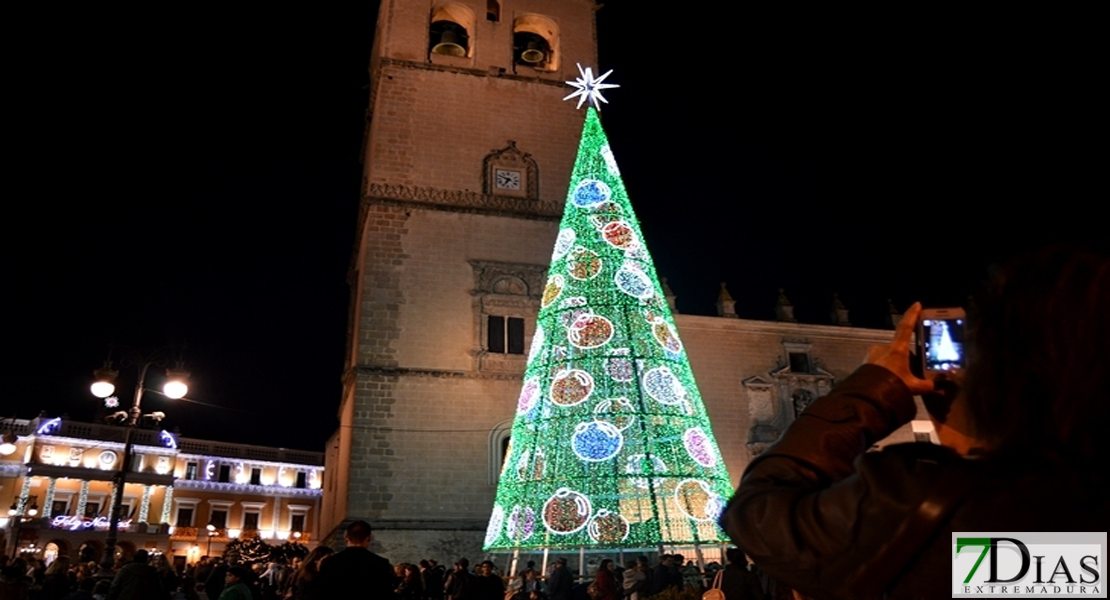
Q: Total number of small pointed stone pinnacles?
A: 5